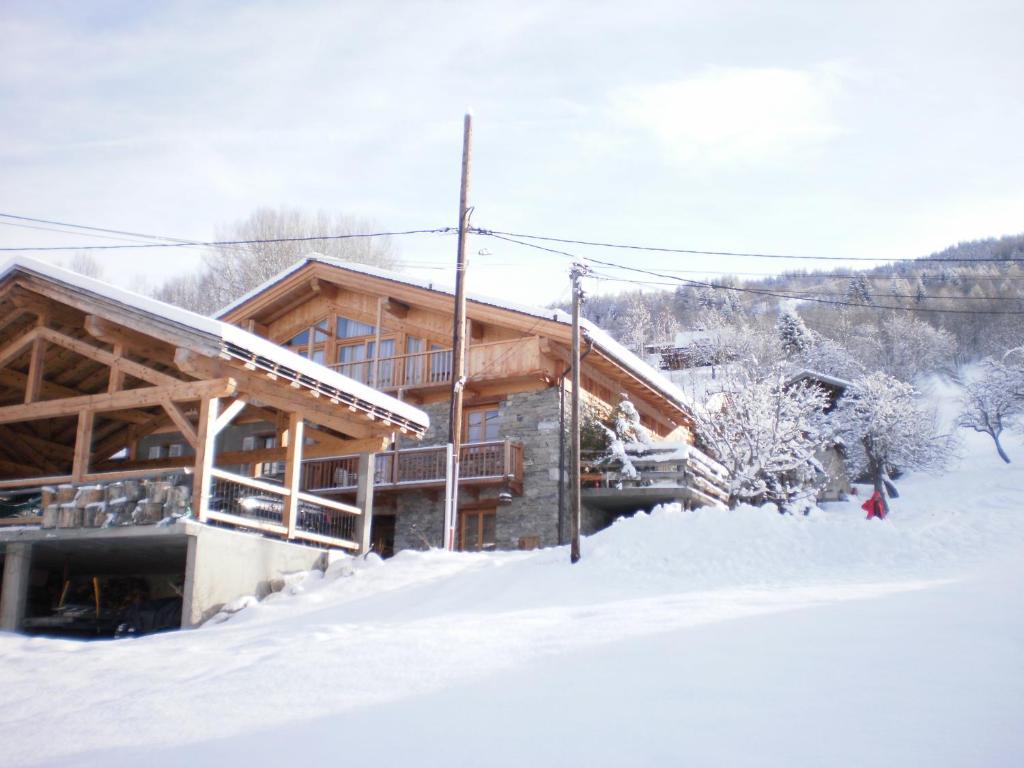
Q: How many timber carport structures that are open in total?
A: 1